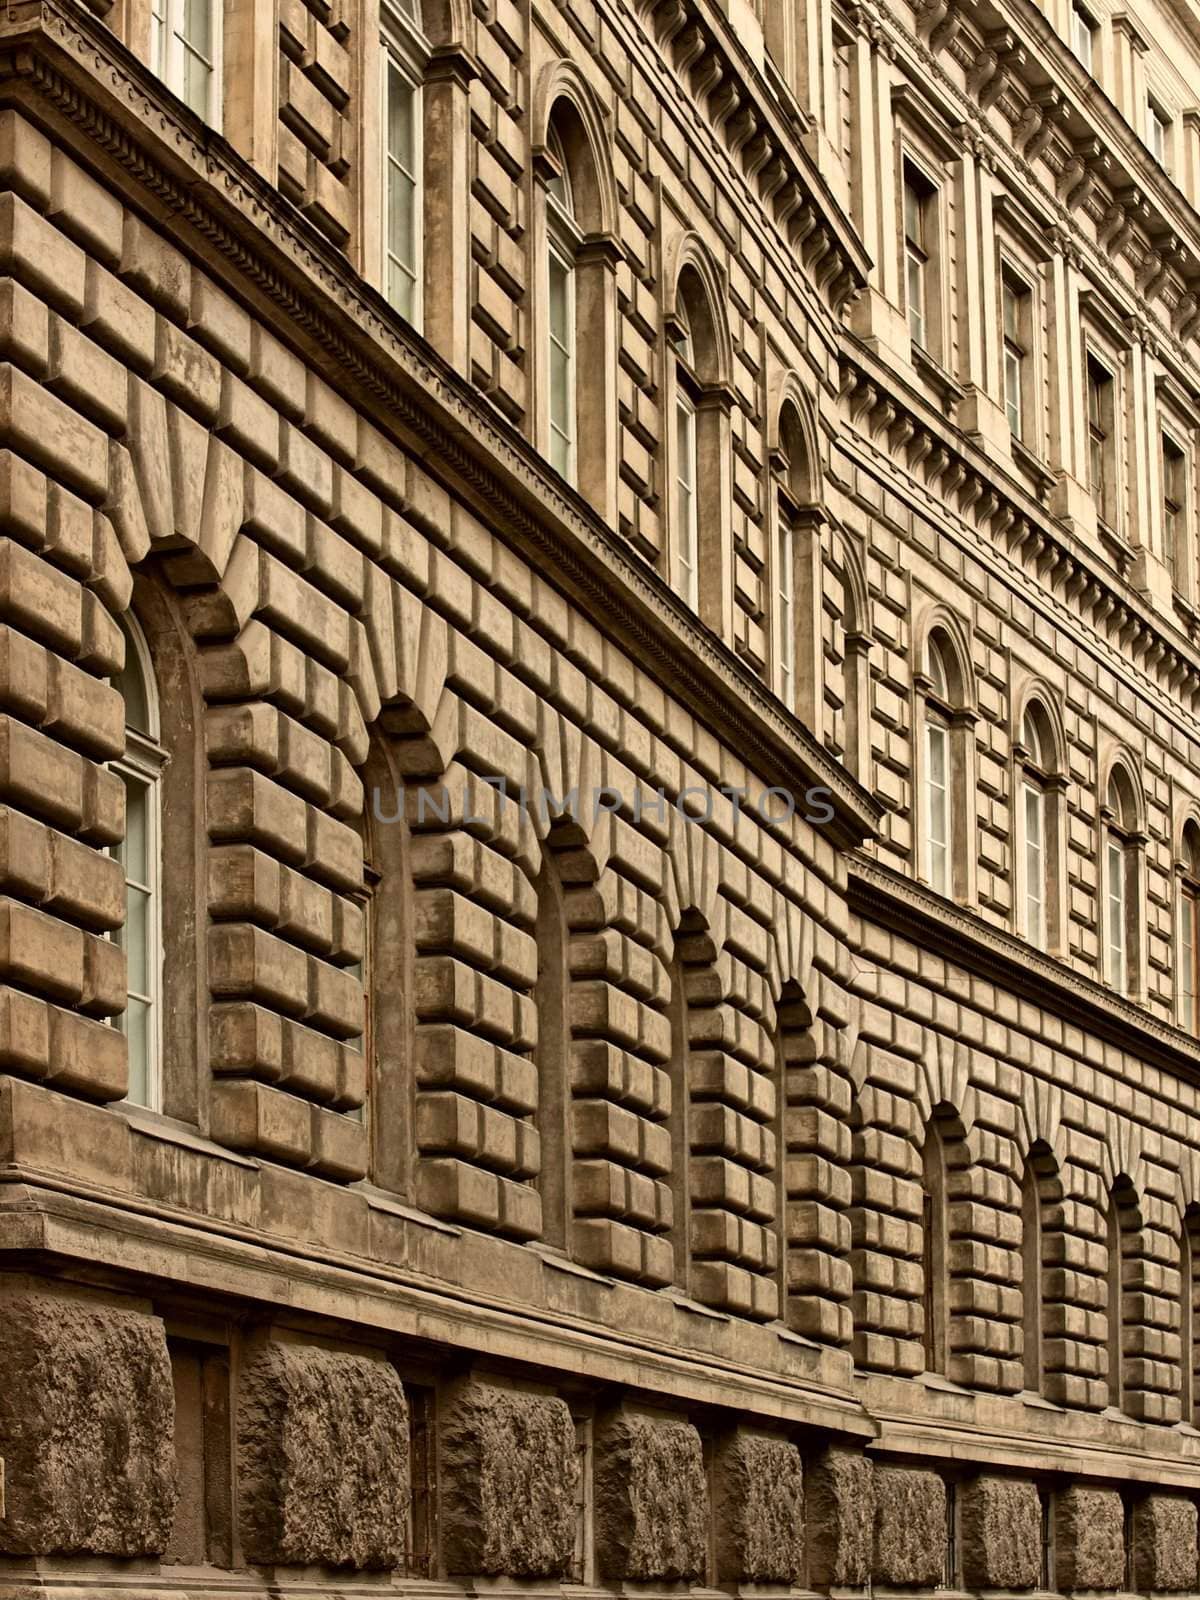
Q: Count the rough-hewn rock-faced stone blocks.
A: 10